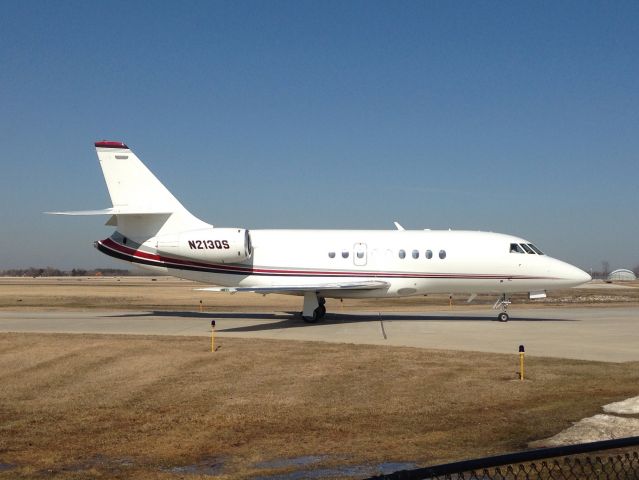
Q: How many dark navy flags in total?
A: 0